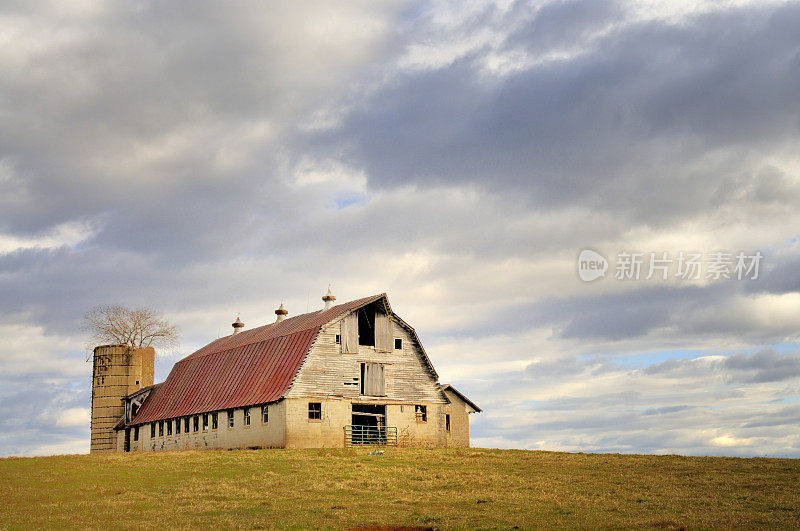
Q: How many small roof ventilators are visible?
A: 3